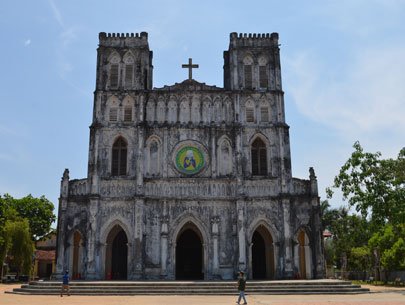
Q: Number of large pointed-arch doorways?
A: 3